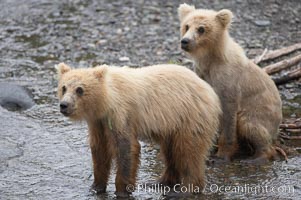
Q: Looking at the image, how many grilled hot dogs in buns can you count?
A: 0